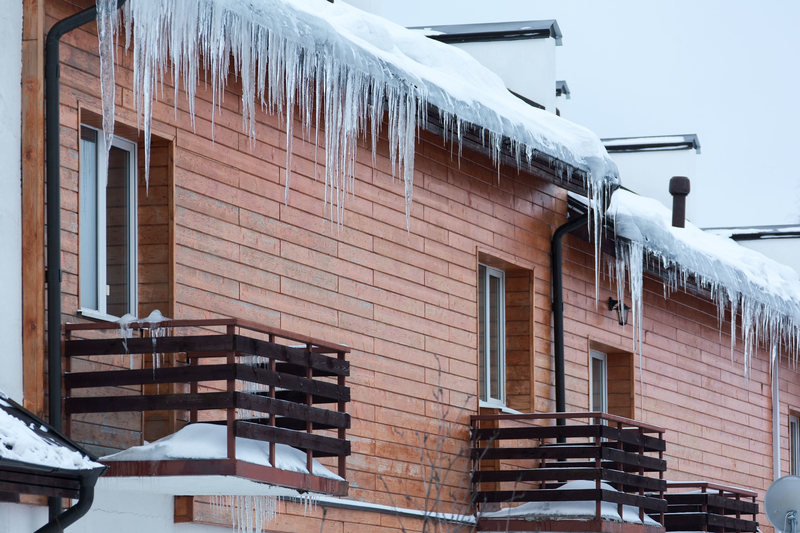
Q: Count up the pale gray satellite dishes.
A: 1